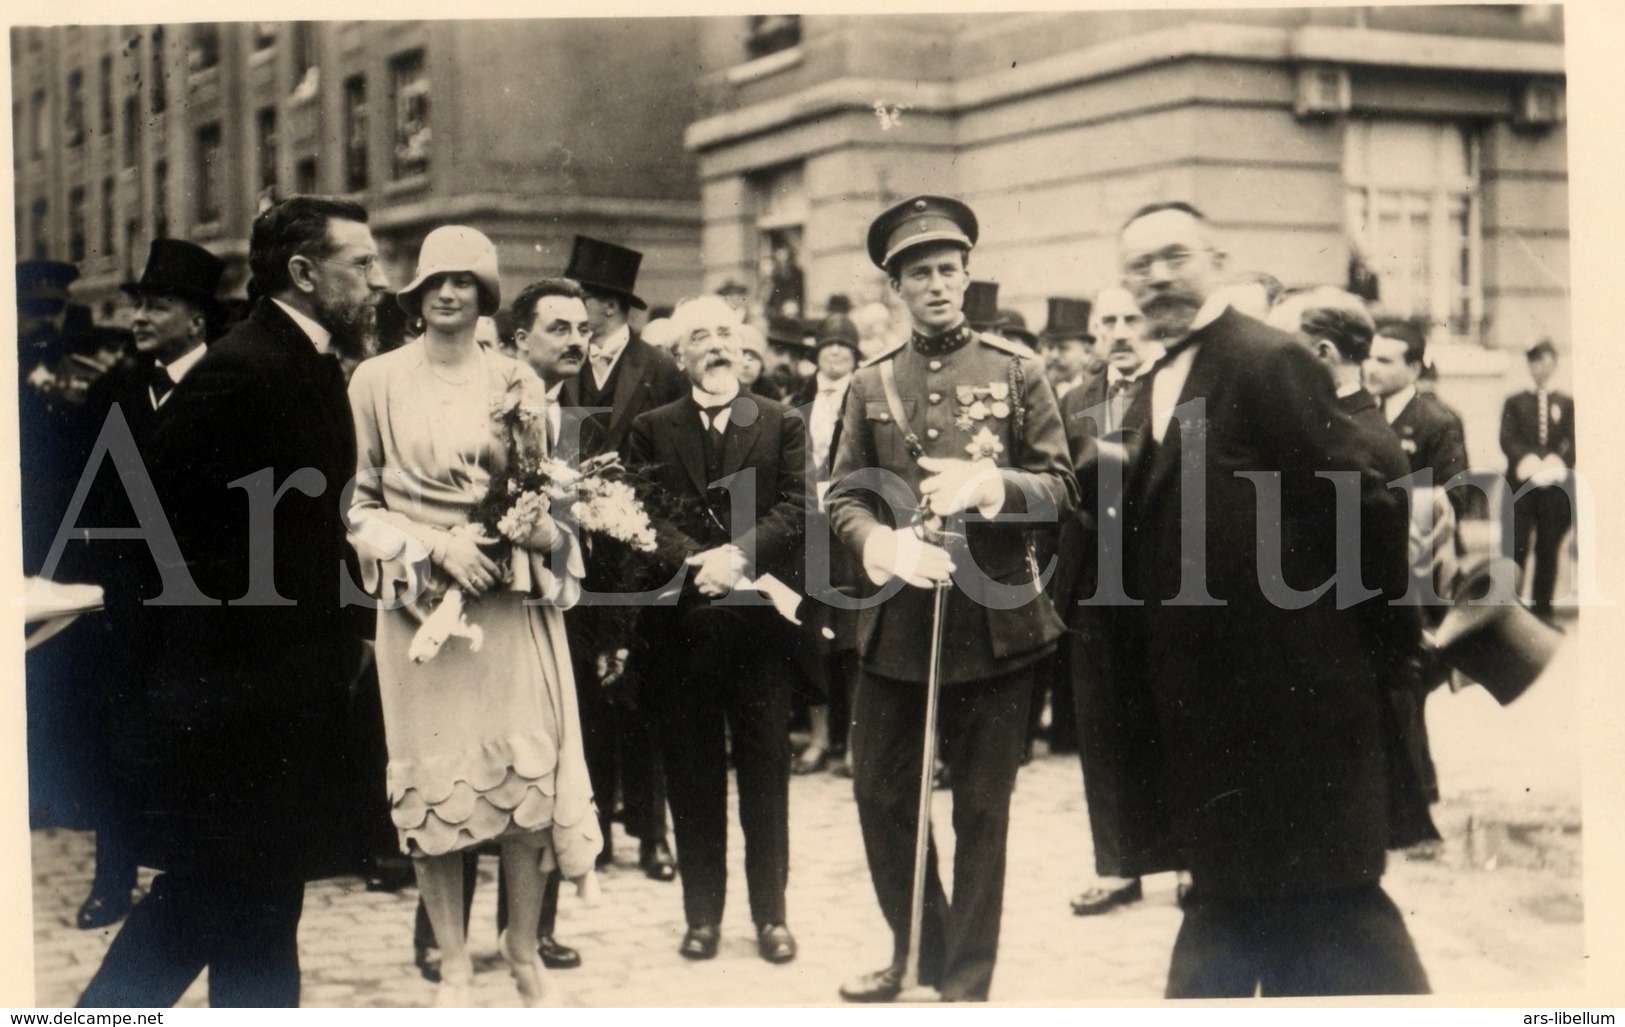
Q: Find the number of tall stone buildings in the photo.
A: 2